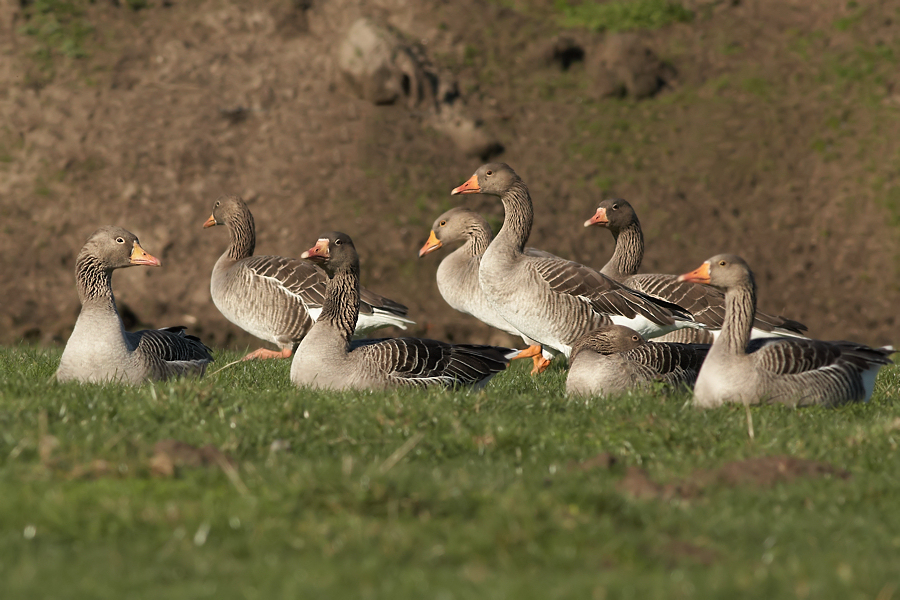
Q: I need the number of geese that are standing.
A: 4